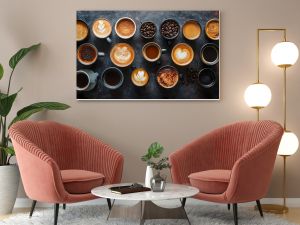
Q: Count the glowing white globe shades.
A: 3